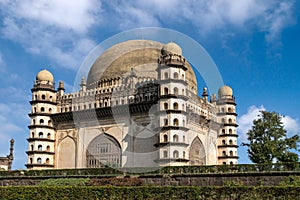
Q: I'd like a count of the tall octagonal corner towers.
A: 3